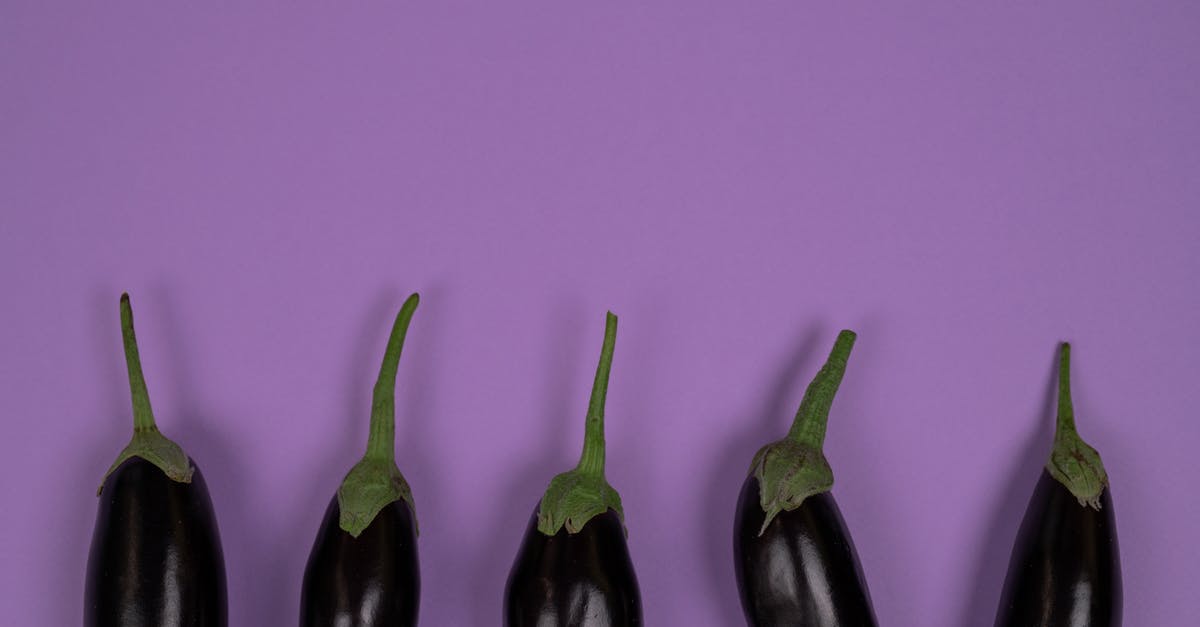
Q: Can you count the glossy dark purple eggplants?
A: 5